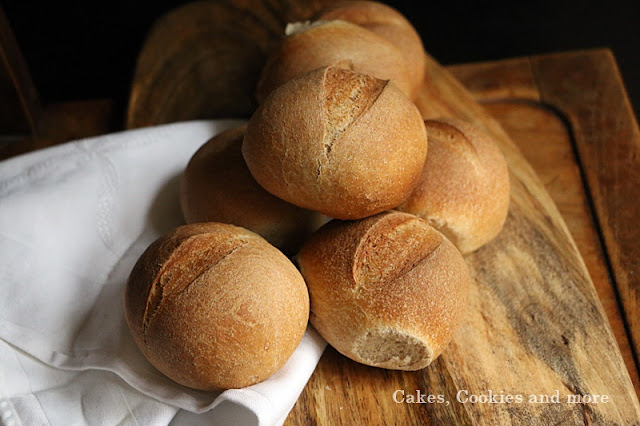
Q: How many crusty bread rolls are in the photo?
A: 7